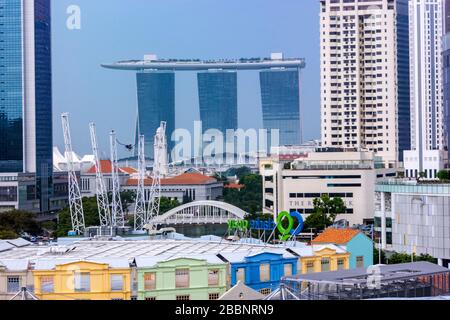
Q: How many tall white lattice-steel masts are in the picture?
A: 5